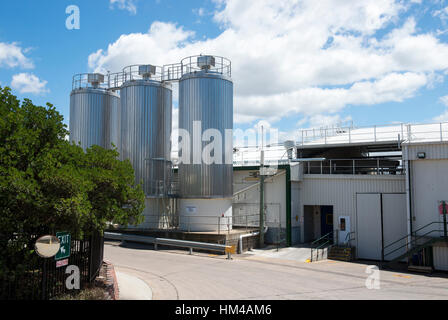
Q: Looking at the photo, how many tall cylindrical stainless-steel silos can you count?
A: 3